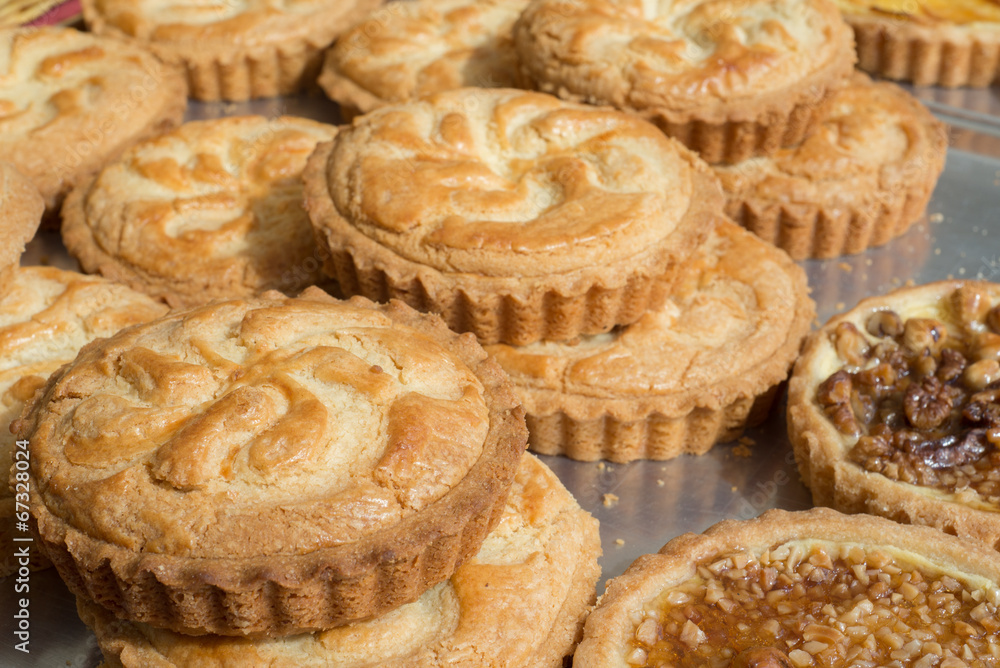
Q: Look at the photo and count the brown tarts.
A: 2